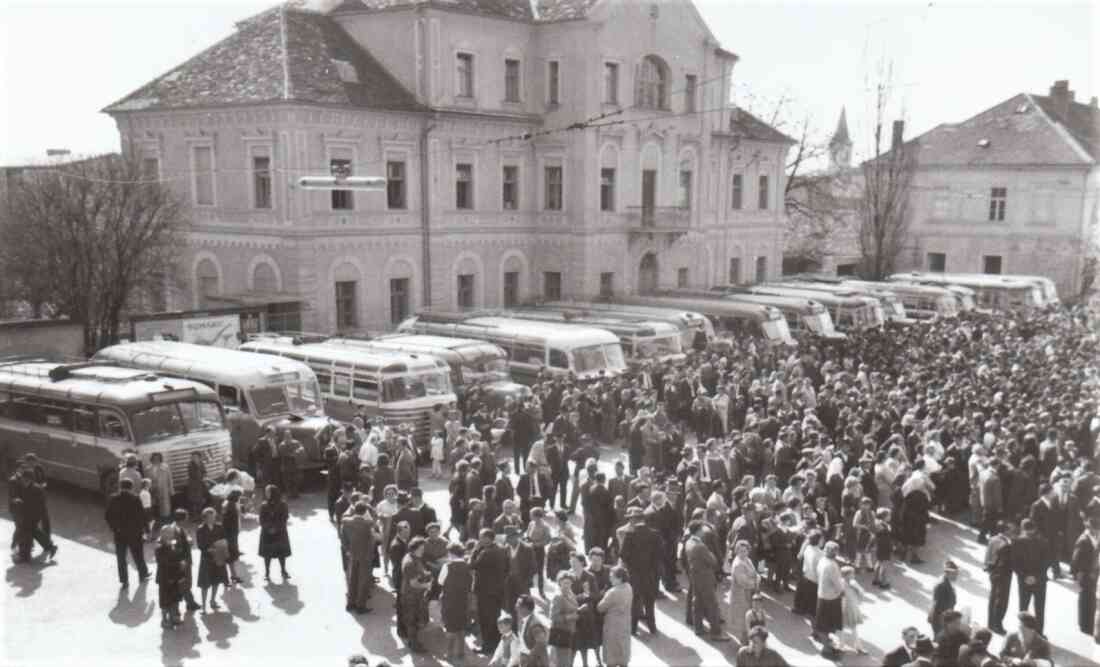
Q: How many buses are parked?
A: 15